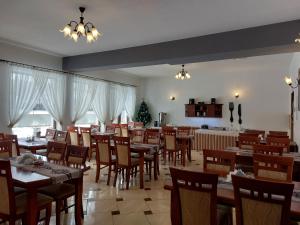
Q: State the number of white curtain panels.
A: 6